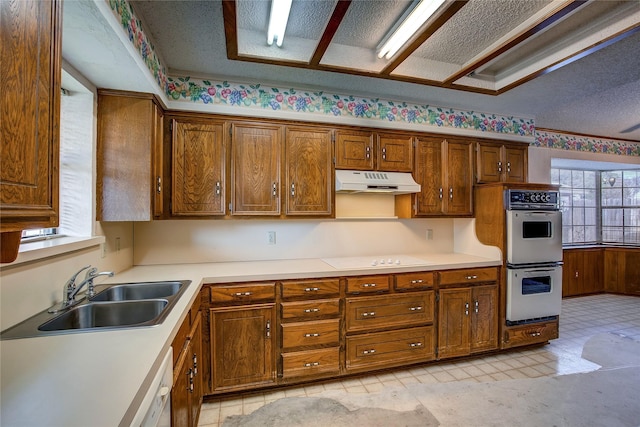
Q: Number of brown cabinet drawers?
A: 11